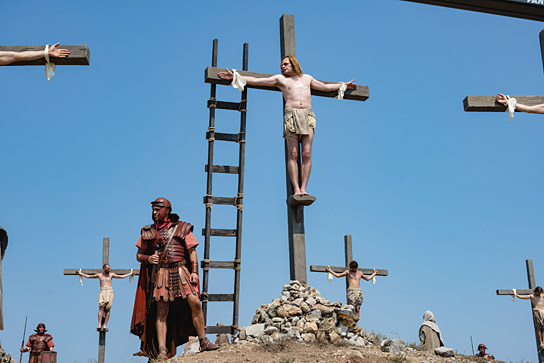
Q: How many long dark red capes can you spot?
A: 1